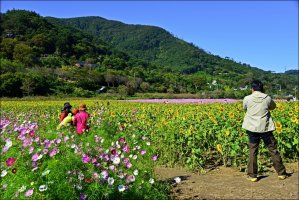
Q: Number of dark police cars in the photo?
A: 0